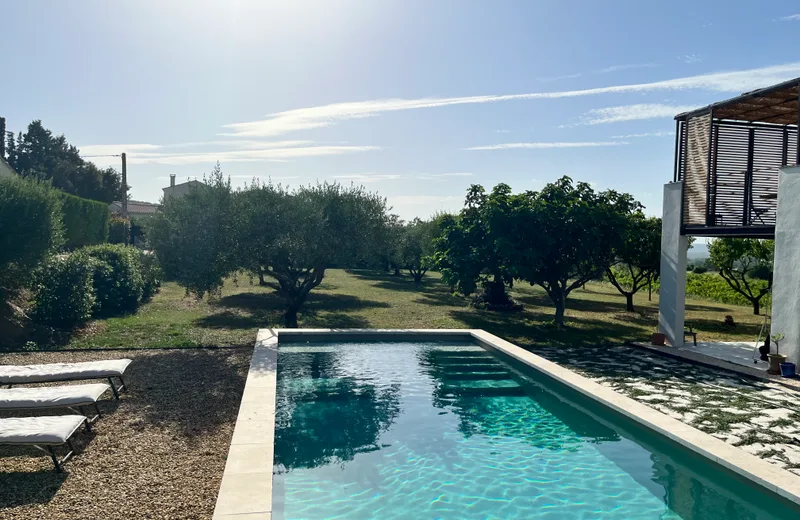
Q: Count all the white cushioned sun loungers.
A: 3